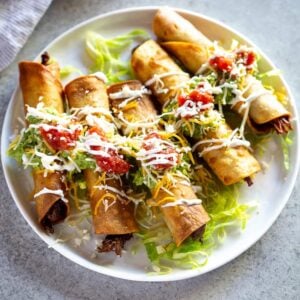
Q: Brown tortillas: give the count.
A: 5